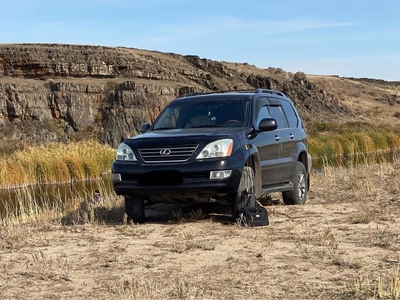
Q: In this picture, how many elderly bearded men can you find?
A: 0